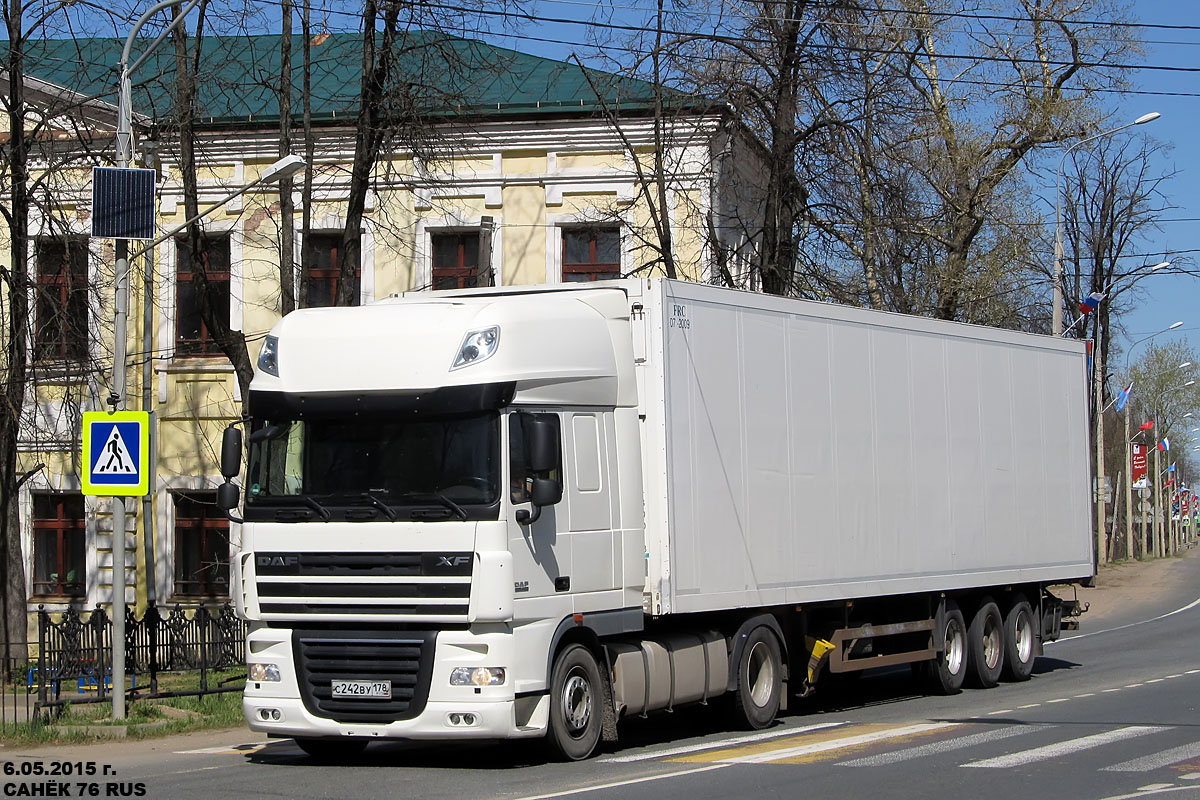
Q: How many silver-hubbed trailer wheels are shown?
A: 3